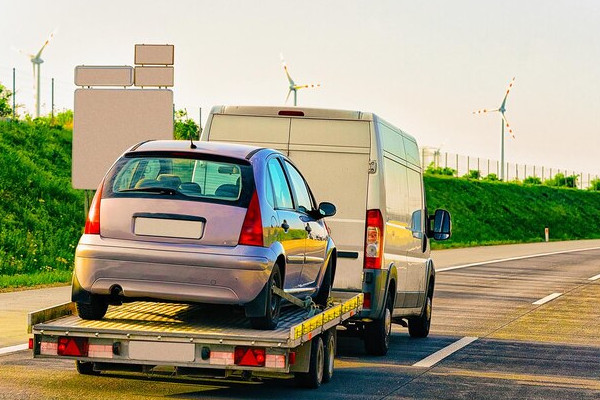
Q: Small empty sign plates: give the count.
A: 3